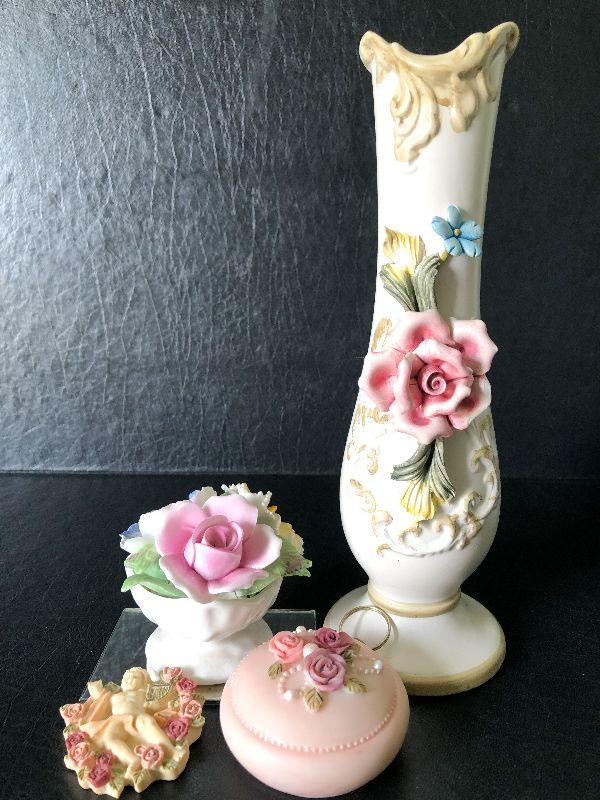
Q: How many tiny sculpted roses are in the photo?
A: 13